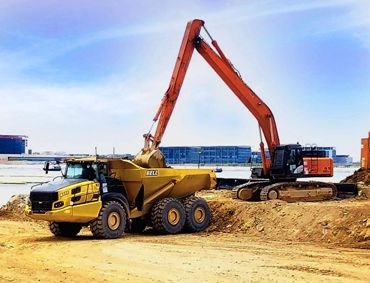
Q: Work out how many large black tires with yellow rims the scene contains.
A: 3